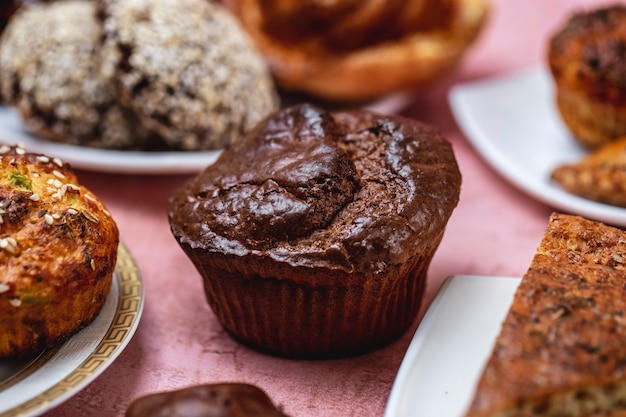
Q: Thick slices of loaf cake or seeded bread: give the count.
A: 1